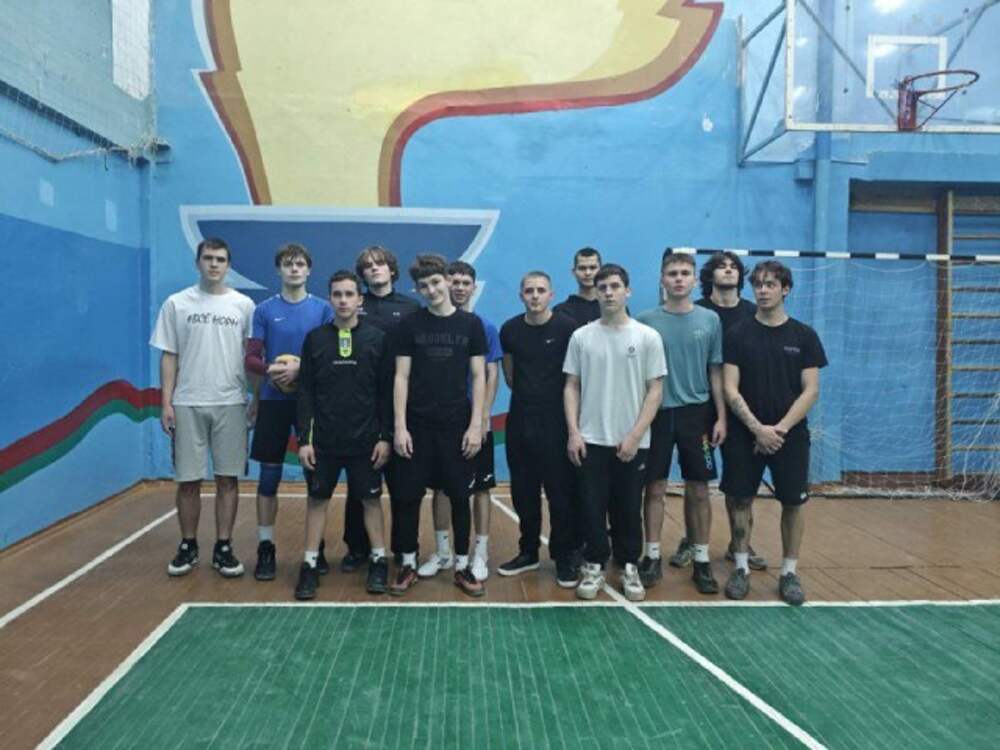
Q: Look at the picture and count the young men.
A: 12